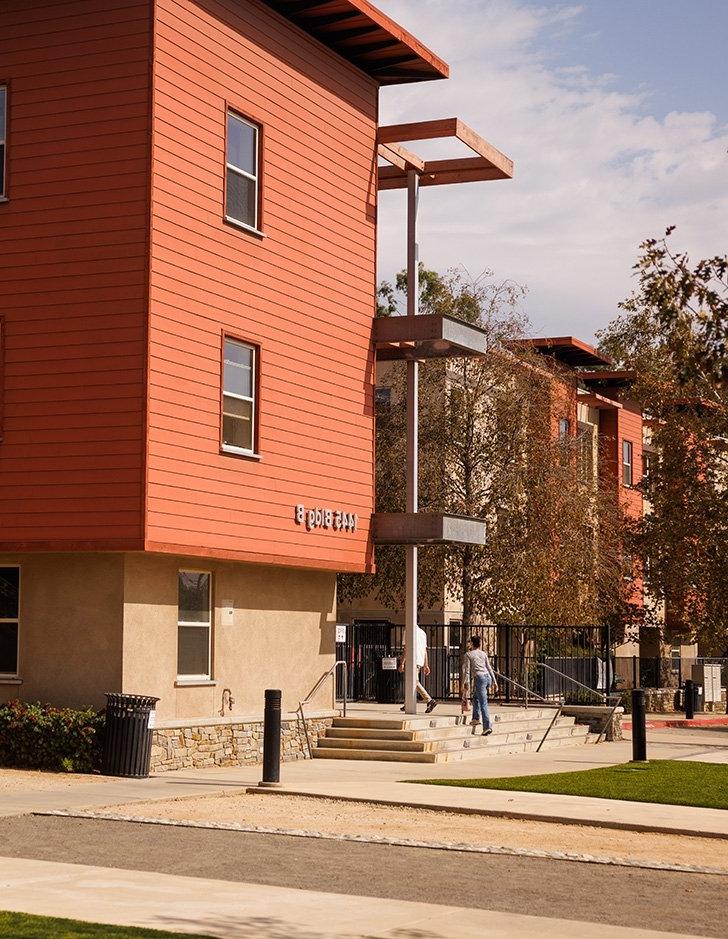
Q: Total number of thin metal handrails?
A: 3